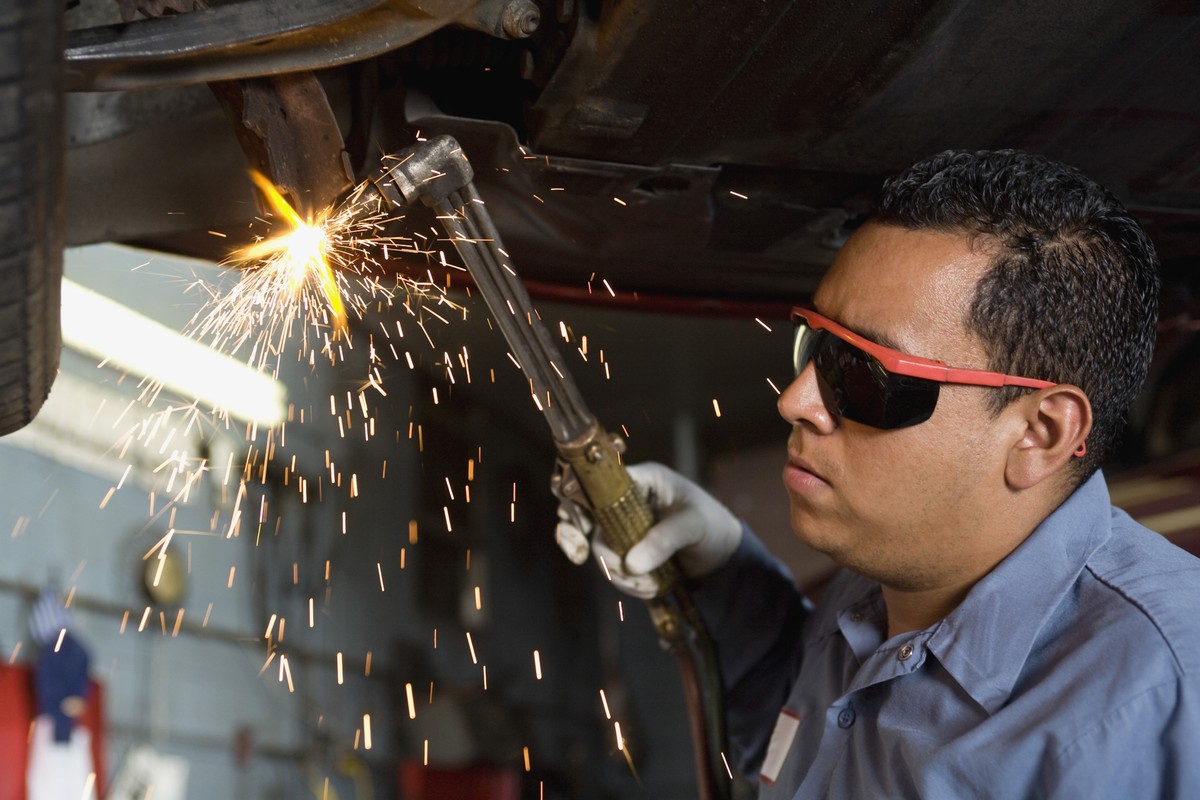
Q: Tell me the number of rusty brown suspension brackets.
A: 1